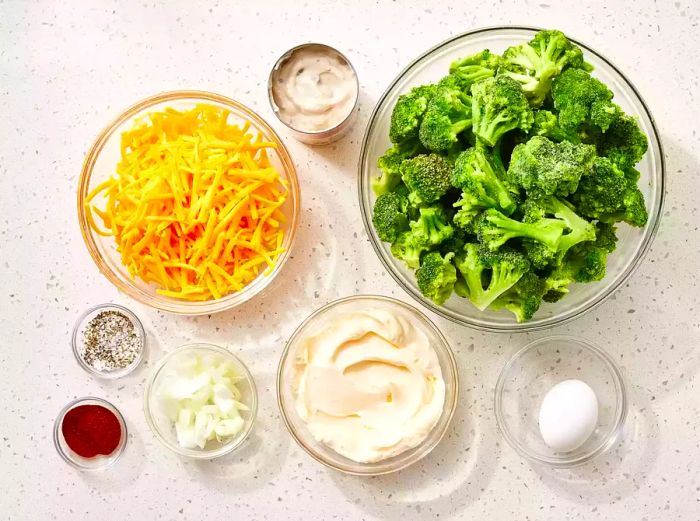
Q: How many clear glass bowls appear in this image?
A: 7